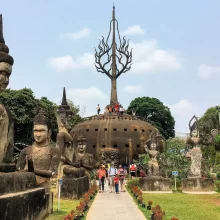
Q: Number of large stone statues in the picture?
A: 6